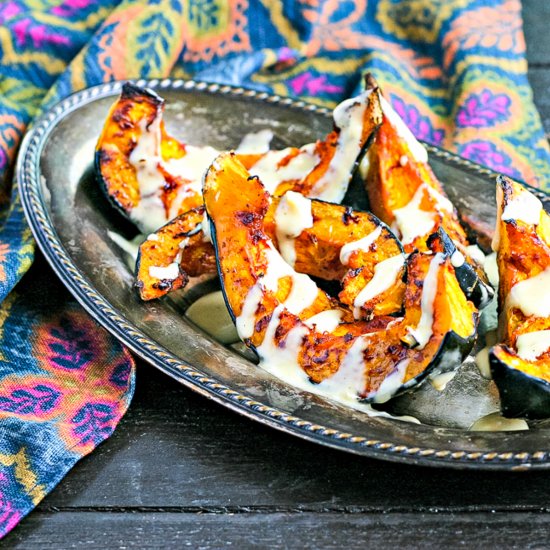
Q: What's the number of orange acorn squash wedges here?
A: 5